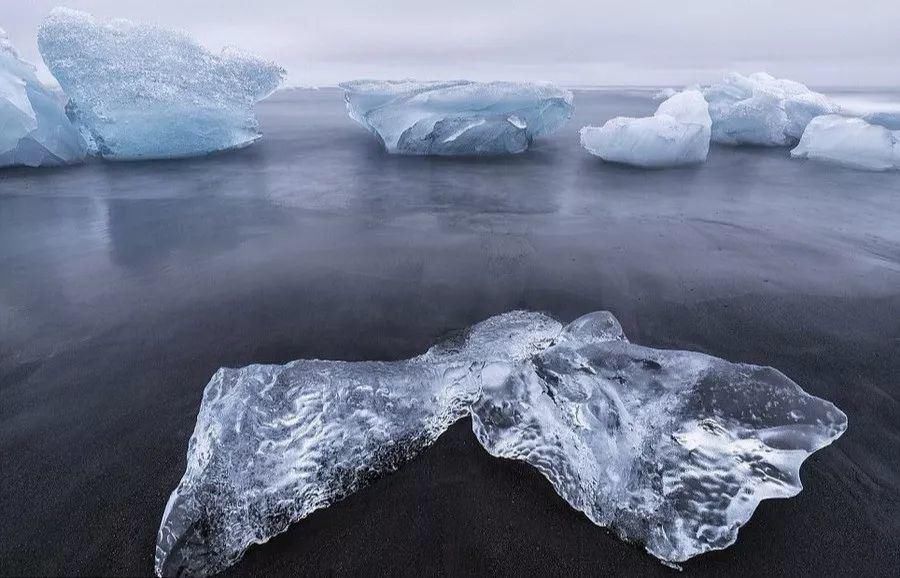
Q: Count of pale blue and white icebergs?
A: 6